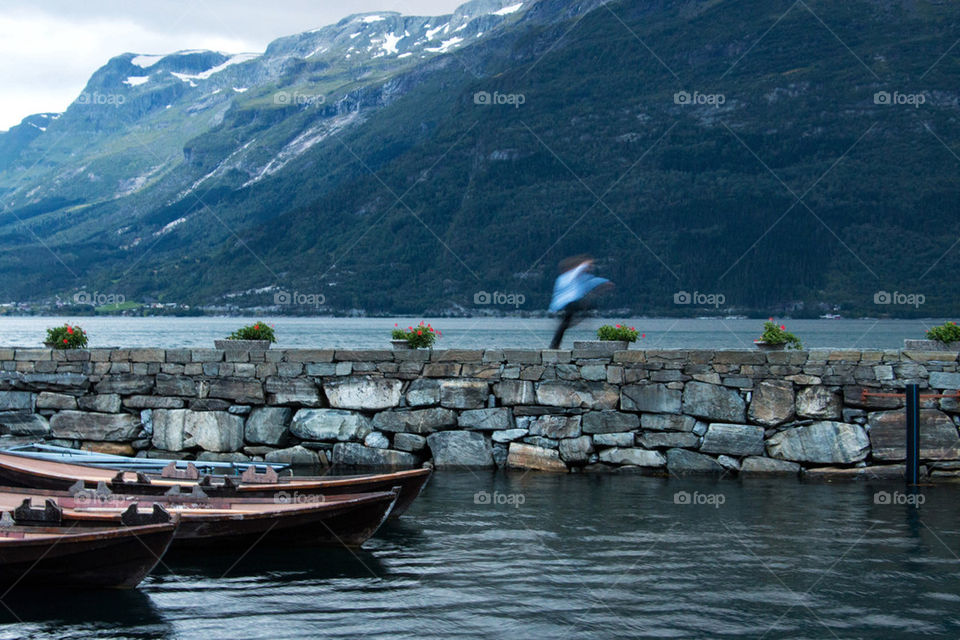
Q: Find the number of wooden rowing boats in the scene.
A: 3